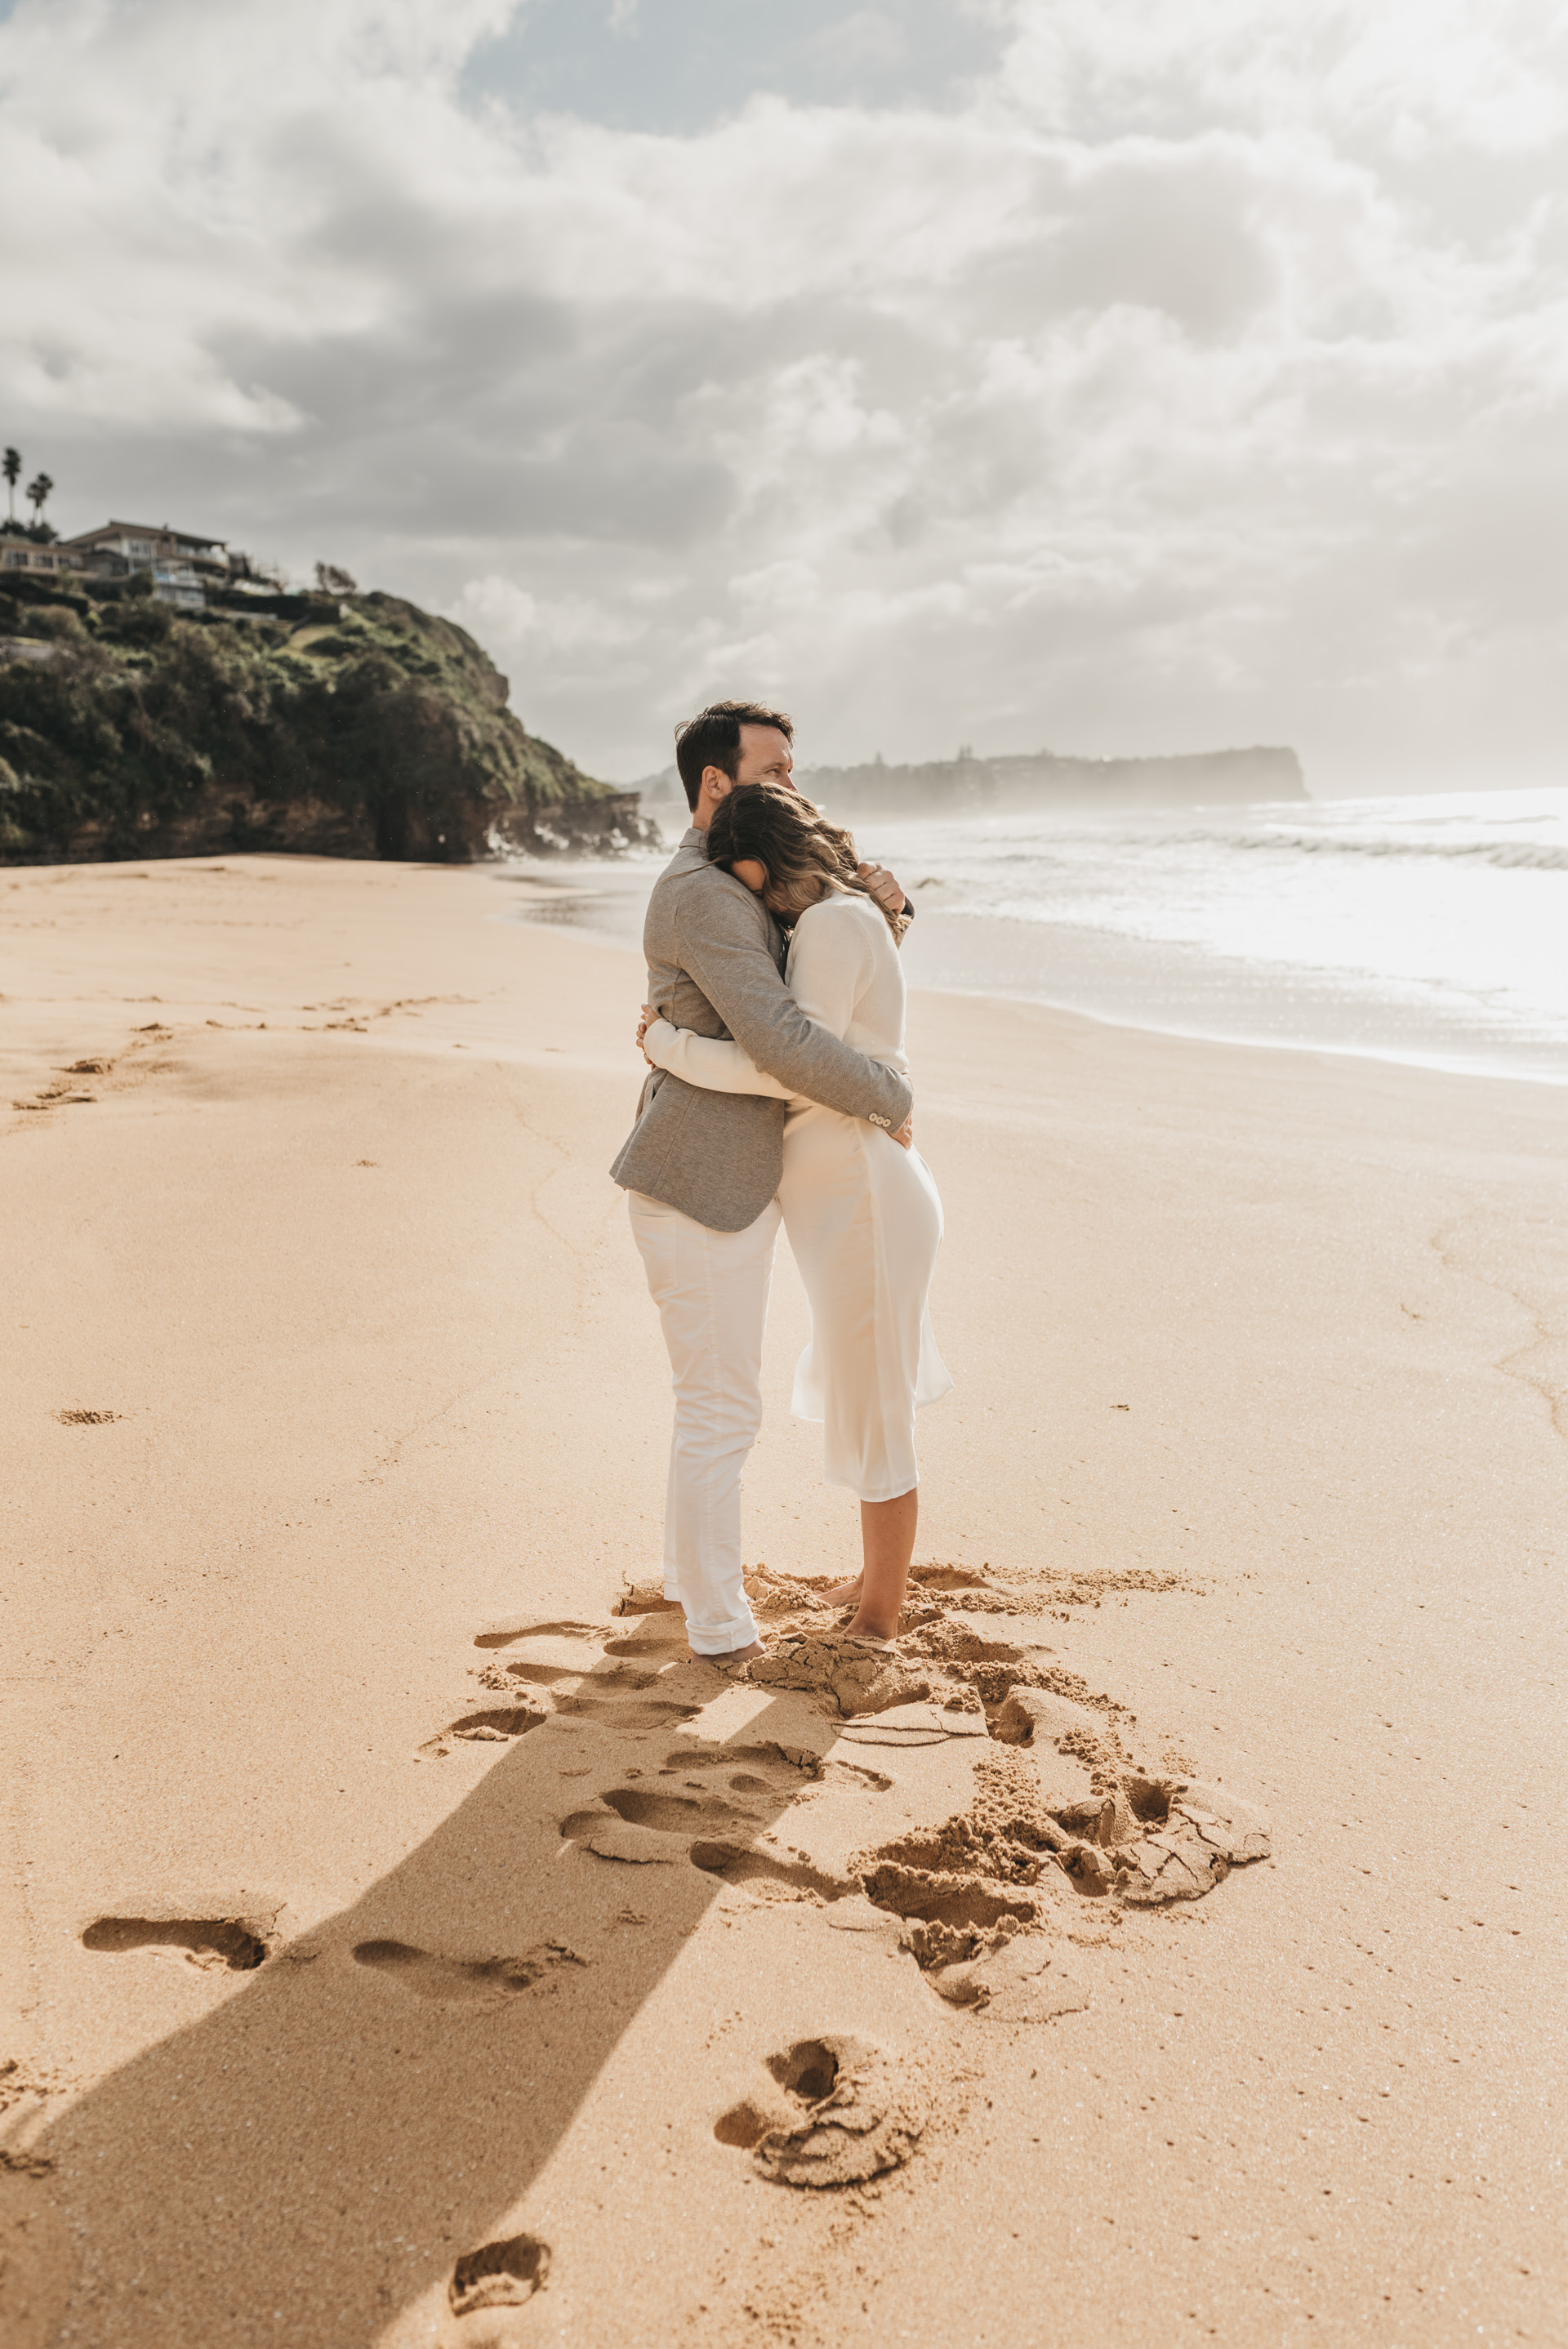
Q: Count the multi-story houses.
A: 1